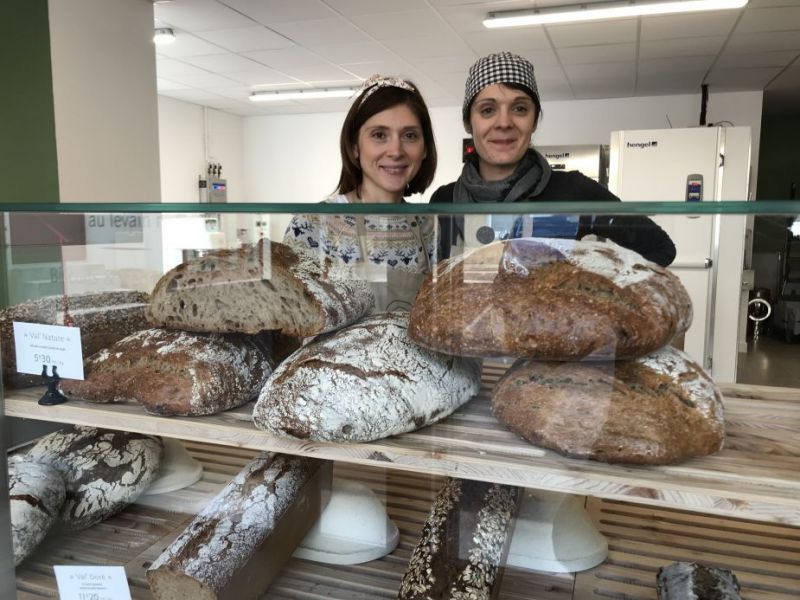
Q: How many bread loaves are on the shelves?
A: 11